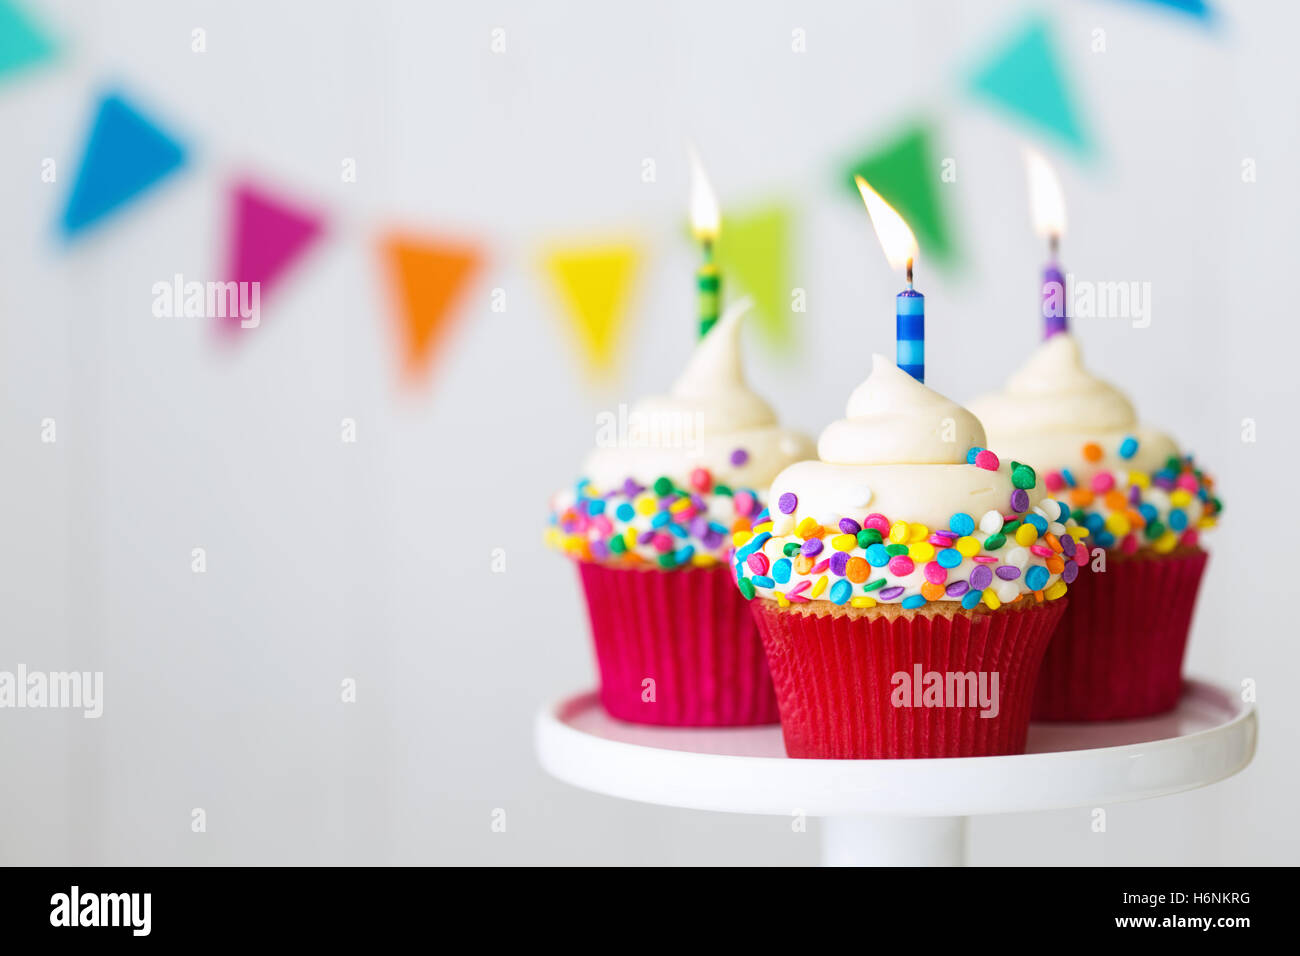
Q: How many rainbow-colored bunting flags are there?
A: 9